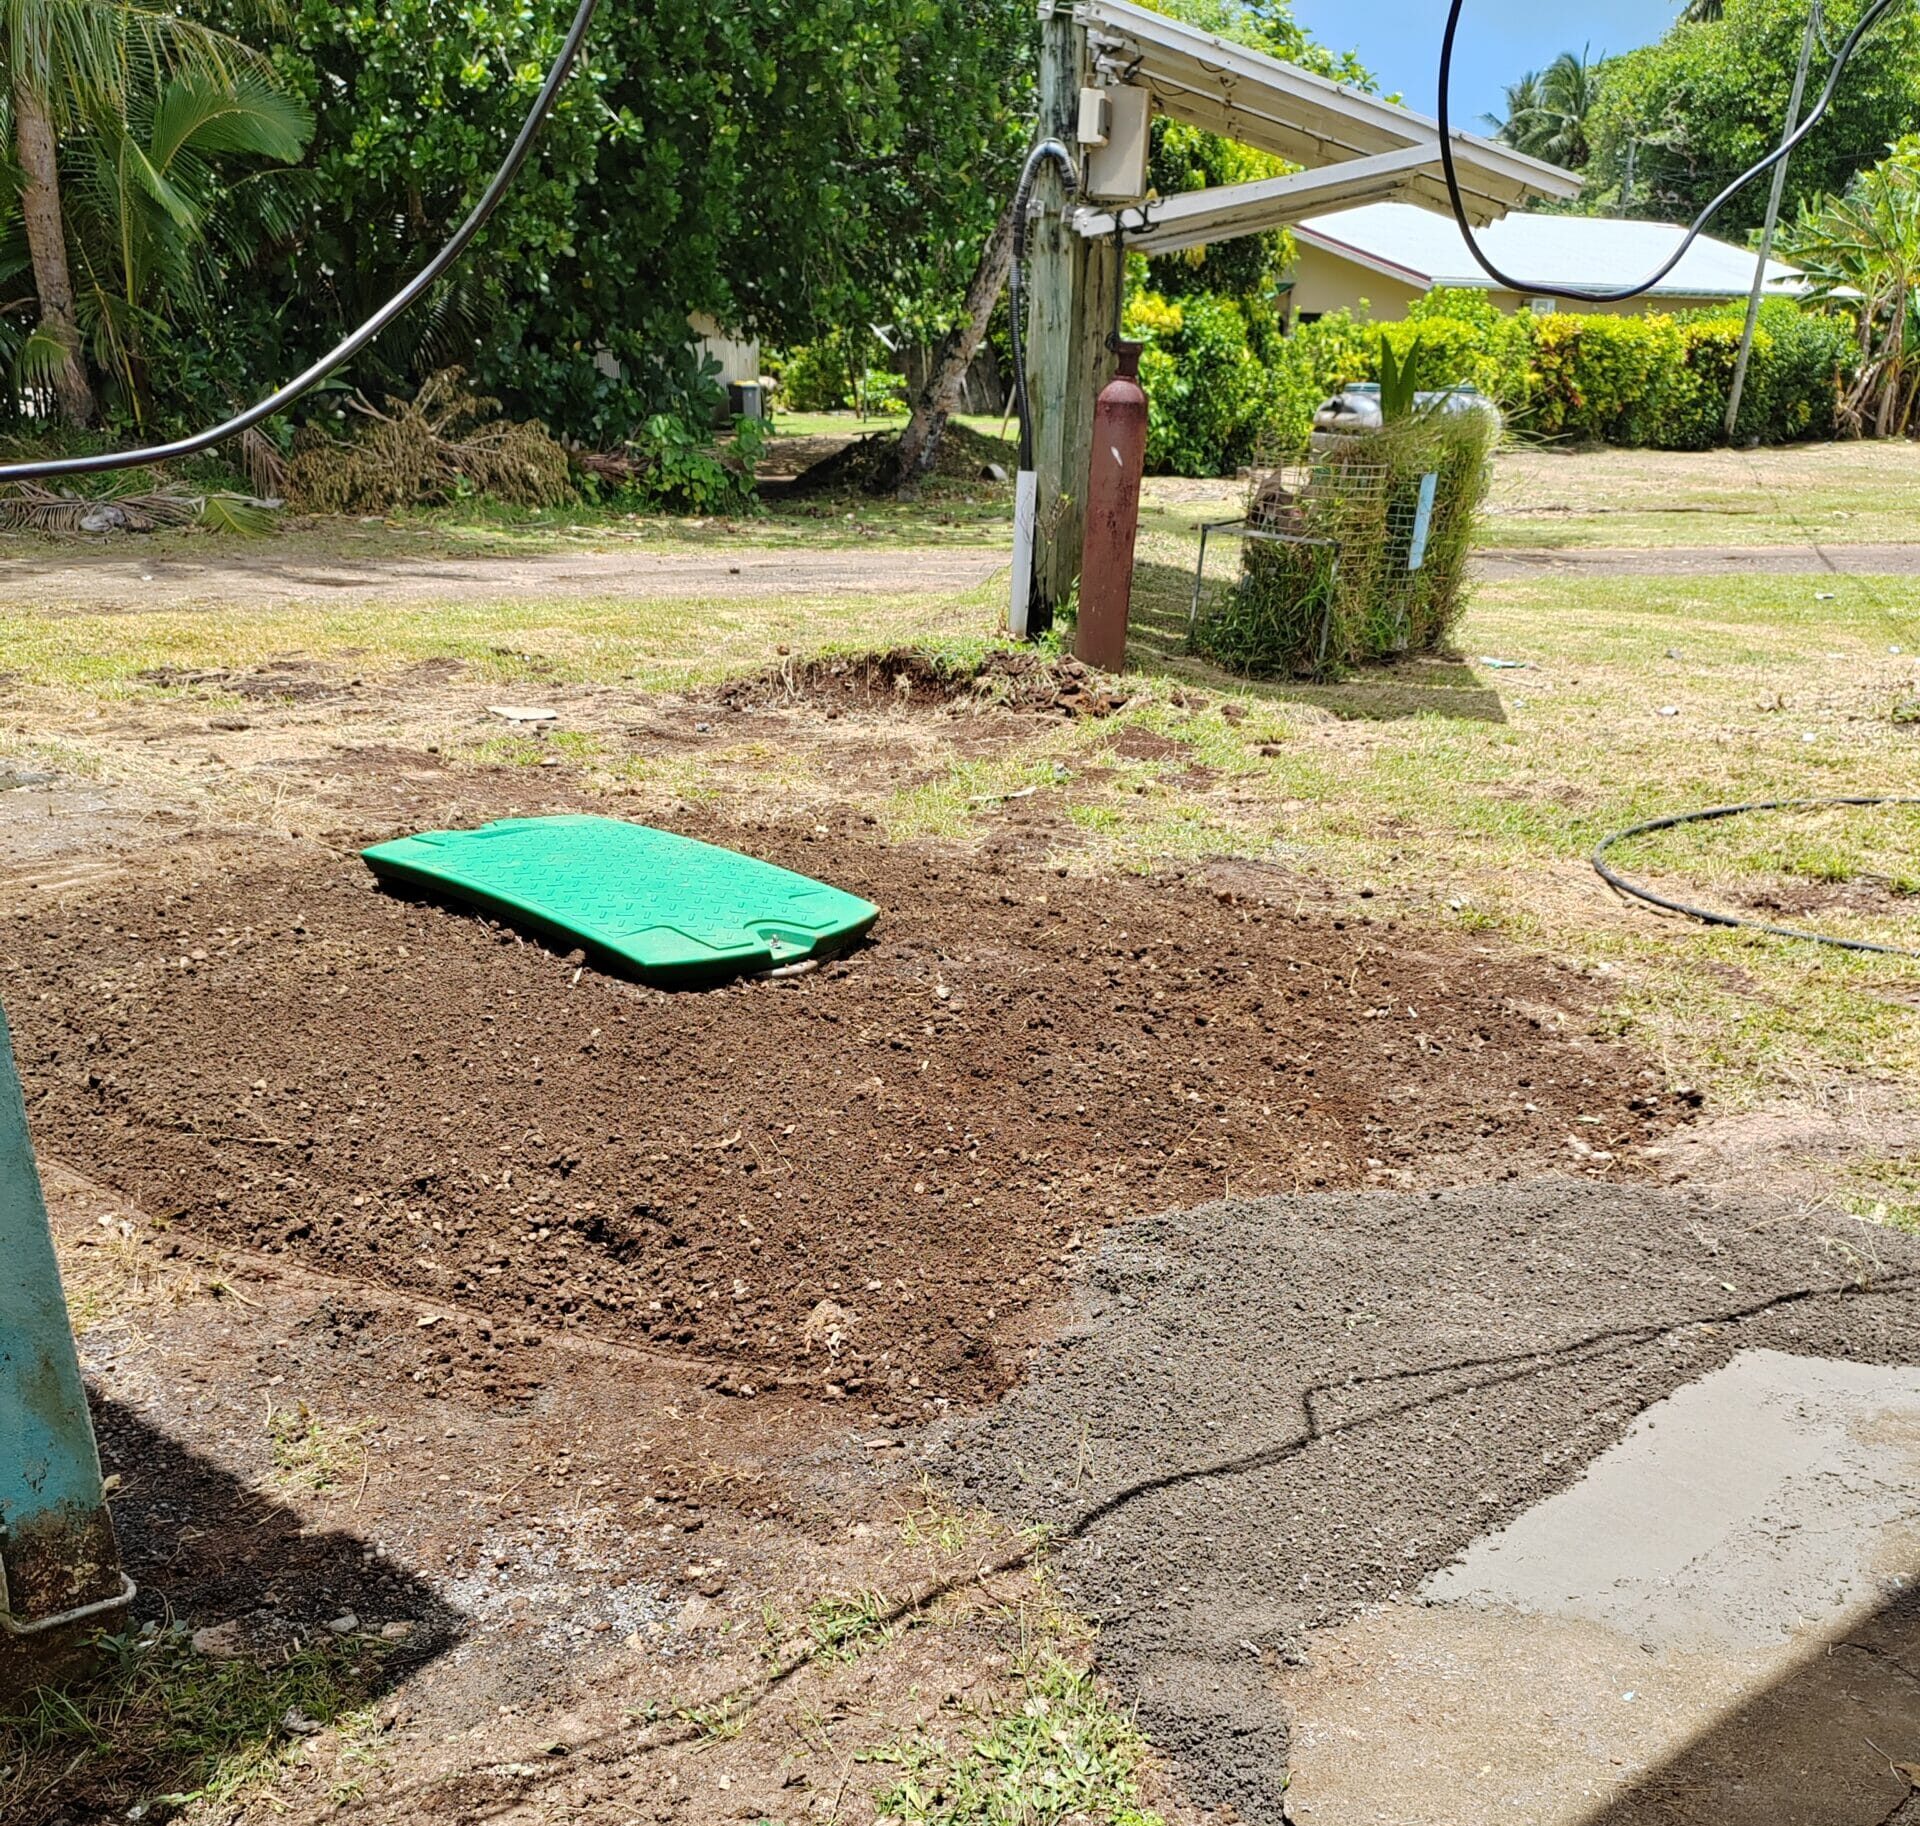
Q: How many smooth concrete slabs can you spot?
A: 1